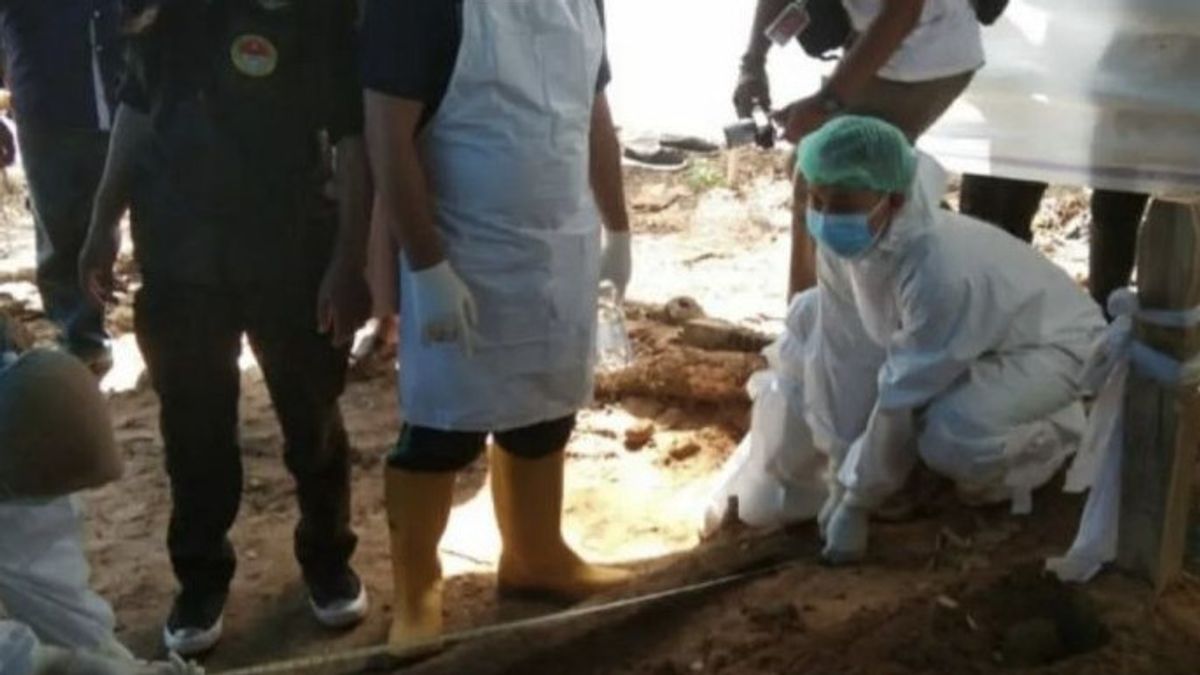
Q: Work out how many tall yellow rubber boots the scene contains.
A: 2